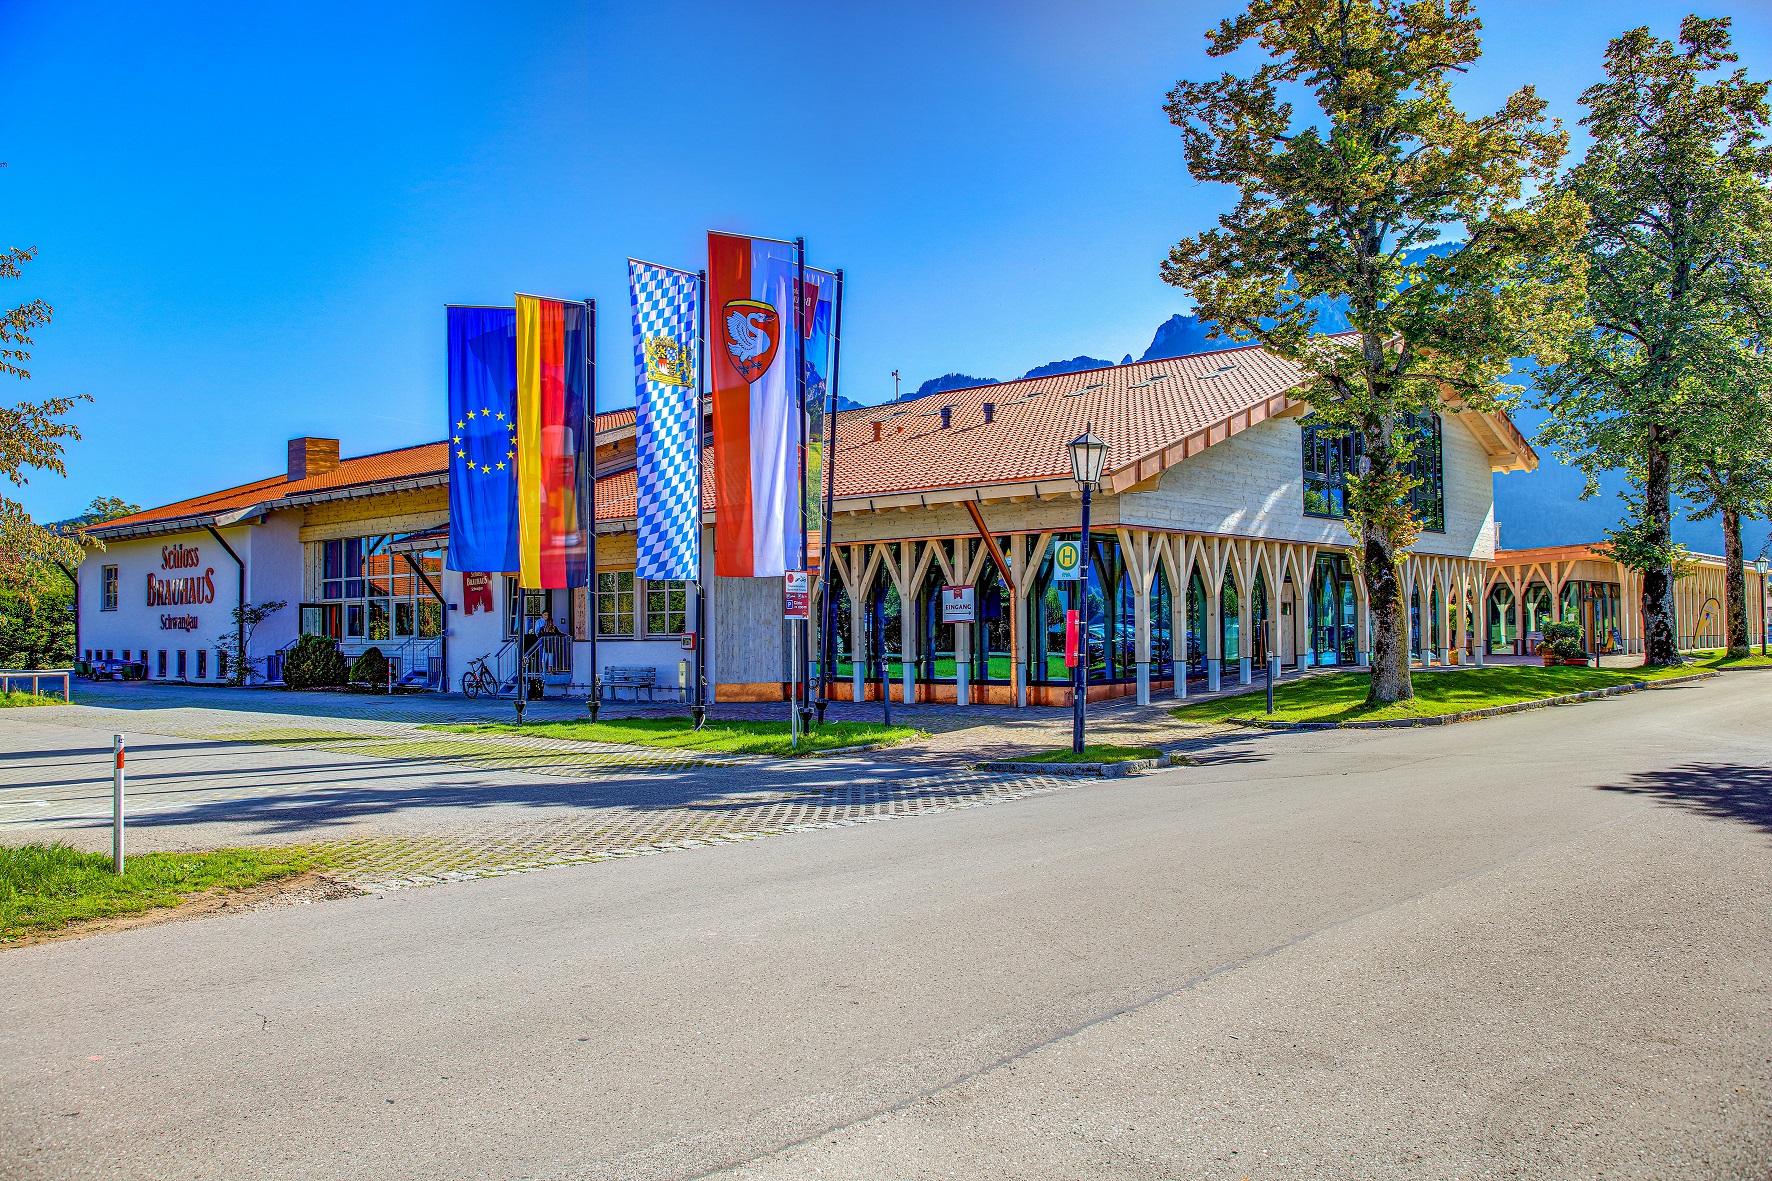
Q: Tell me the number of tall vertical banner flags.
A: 5